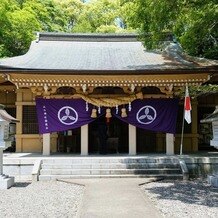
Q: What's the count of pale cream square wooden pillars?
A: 4